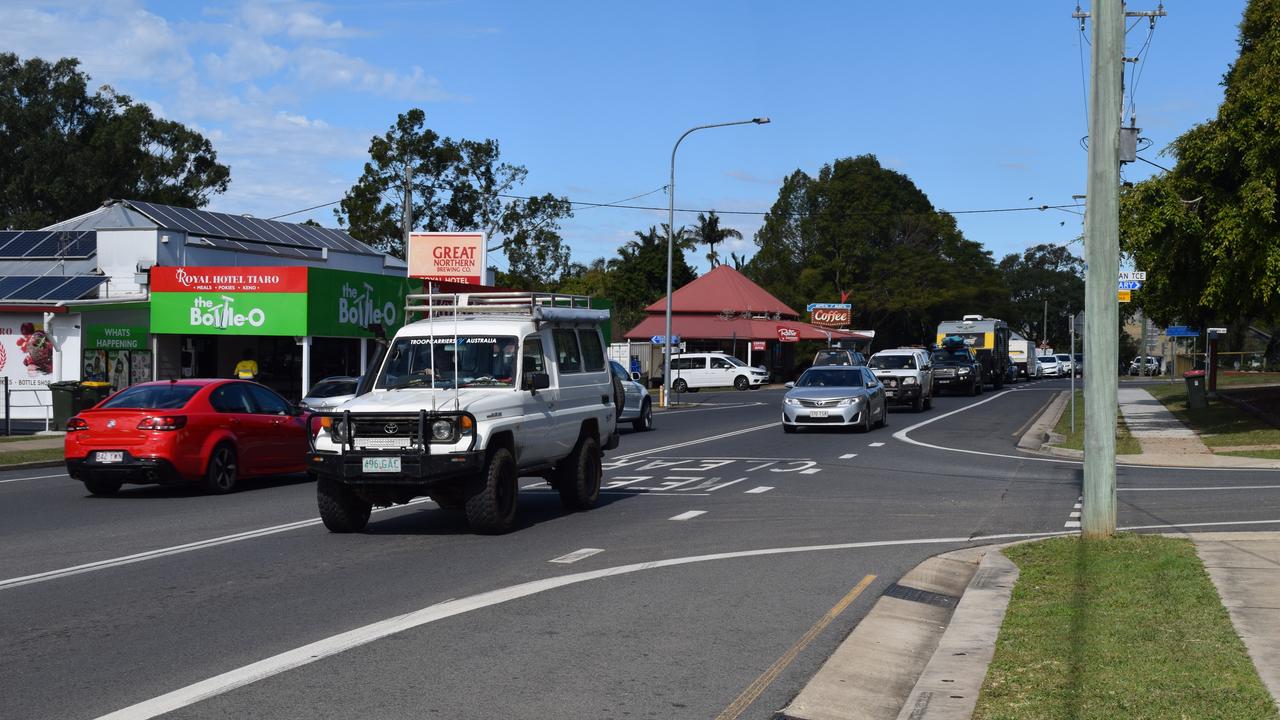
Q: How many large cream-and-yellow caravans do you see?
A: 1